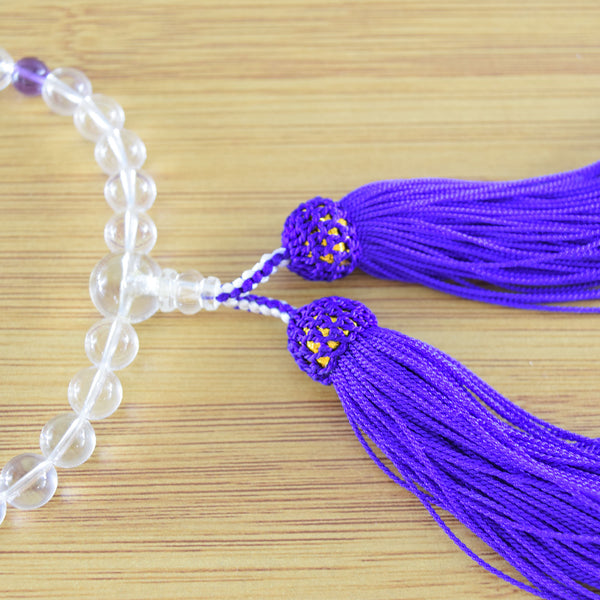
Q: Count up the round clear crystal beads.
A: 12